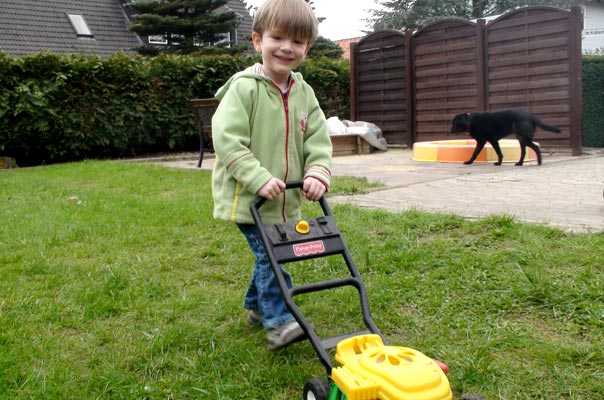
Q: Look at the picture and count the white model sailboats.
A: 0